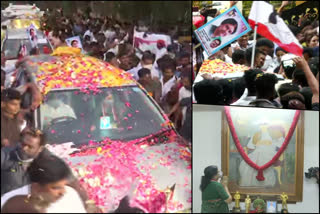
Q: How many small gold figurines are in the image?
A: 3